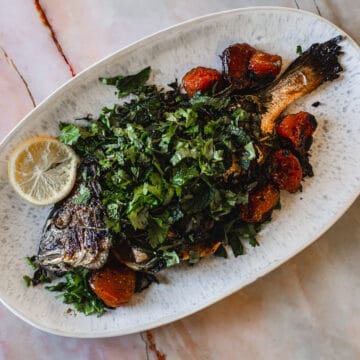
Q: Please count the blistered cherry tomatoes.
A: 7